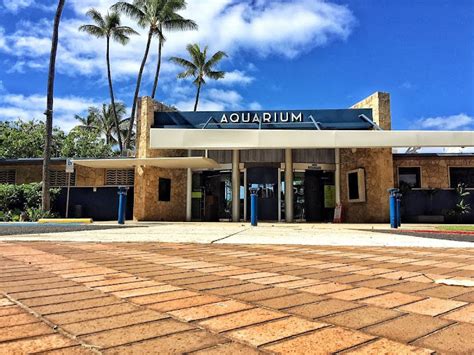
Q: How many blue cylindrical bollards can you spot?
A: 4